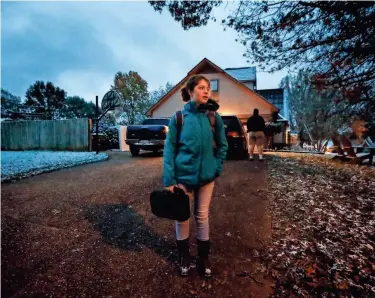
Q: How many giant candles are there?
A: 0